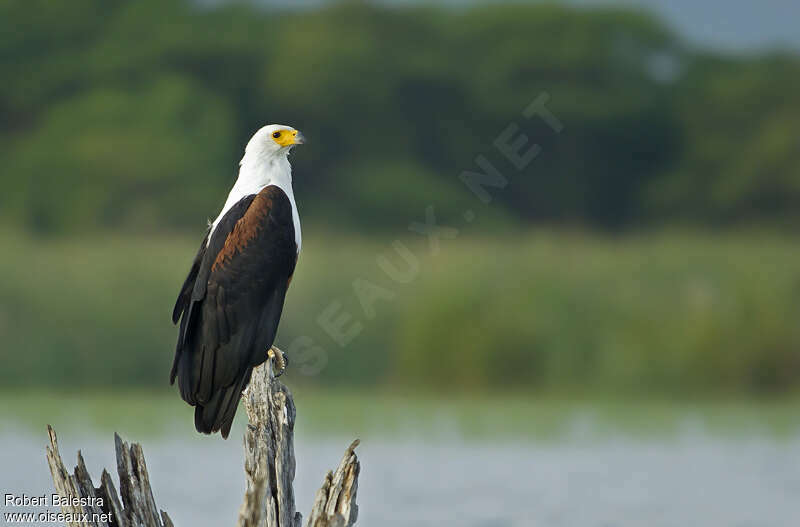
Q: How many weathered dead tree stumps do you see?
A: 3